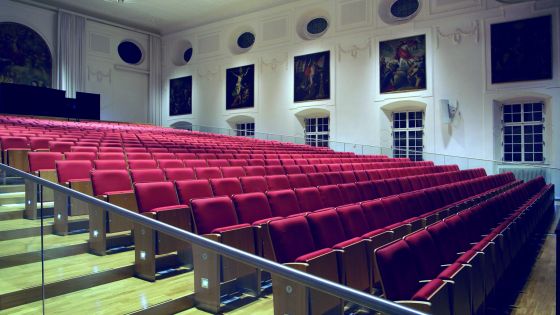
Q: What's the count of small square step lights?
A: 5